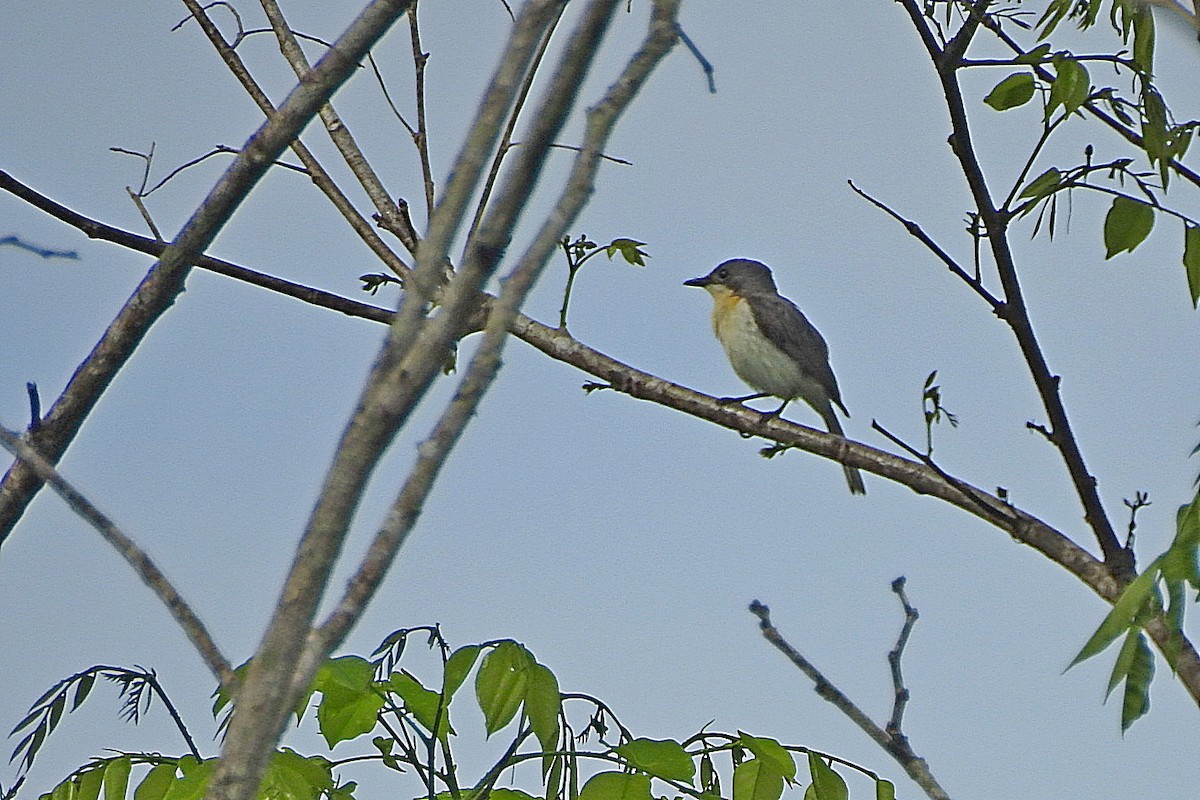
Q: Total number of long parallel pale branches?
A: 3